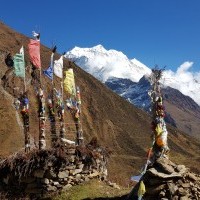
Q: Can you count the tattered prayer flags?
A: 5